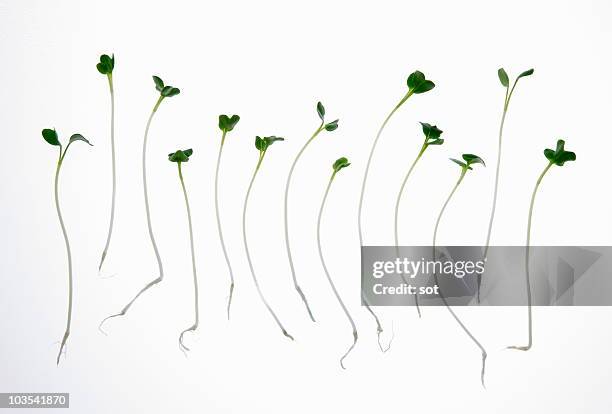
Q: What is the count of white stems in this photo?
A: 13